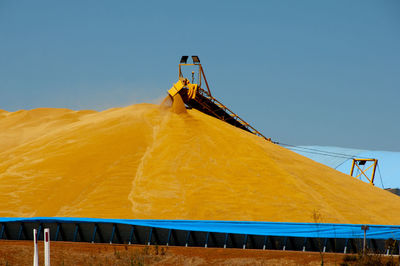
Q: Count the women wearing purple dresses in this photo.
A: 0